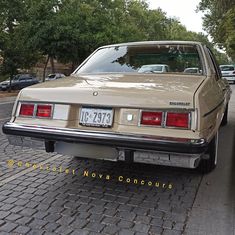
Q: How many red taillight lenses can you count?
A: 4